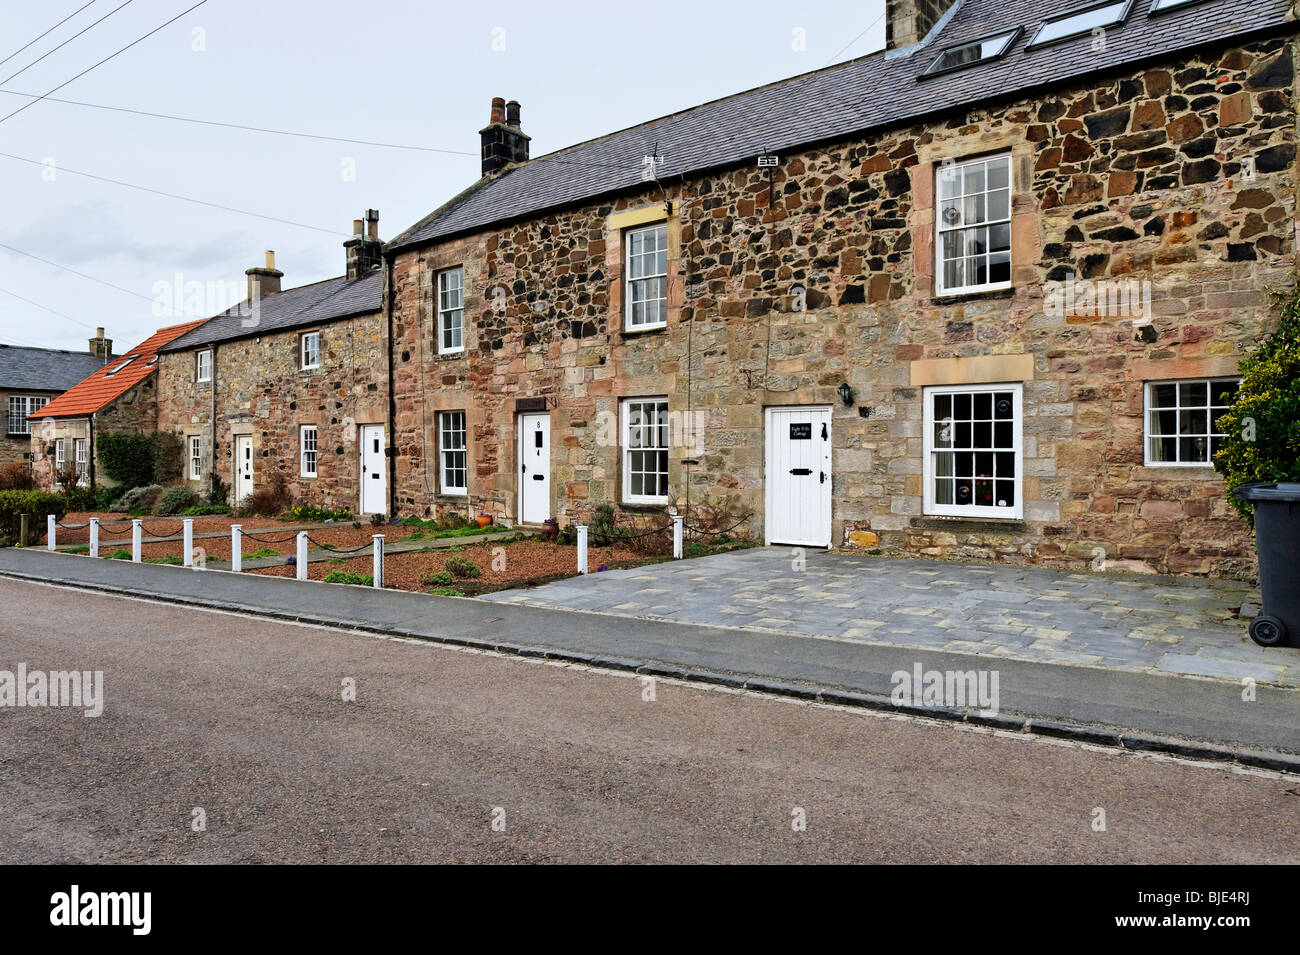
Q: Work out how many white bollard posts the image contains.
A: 9